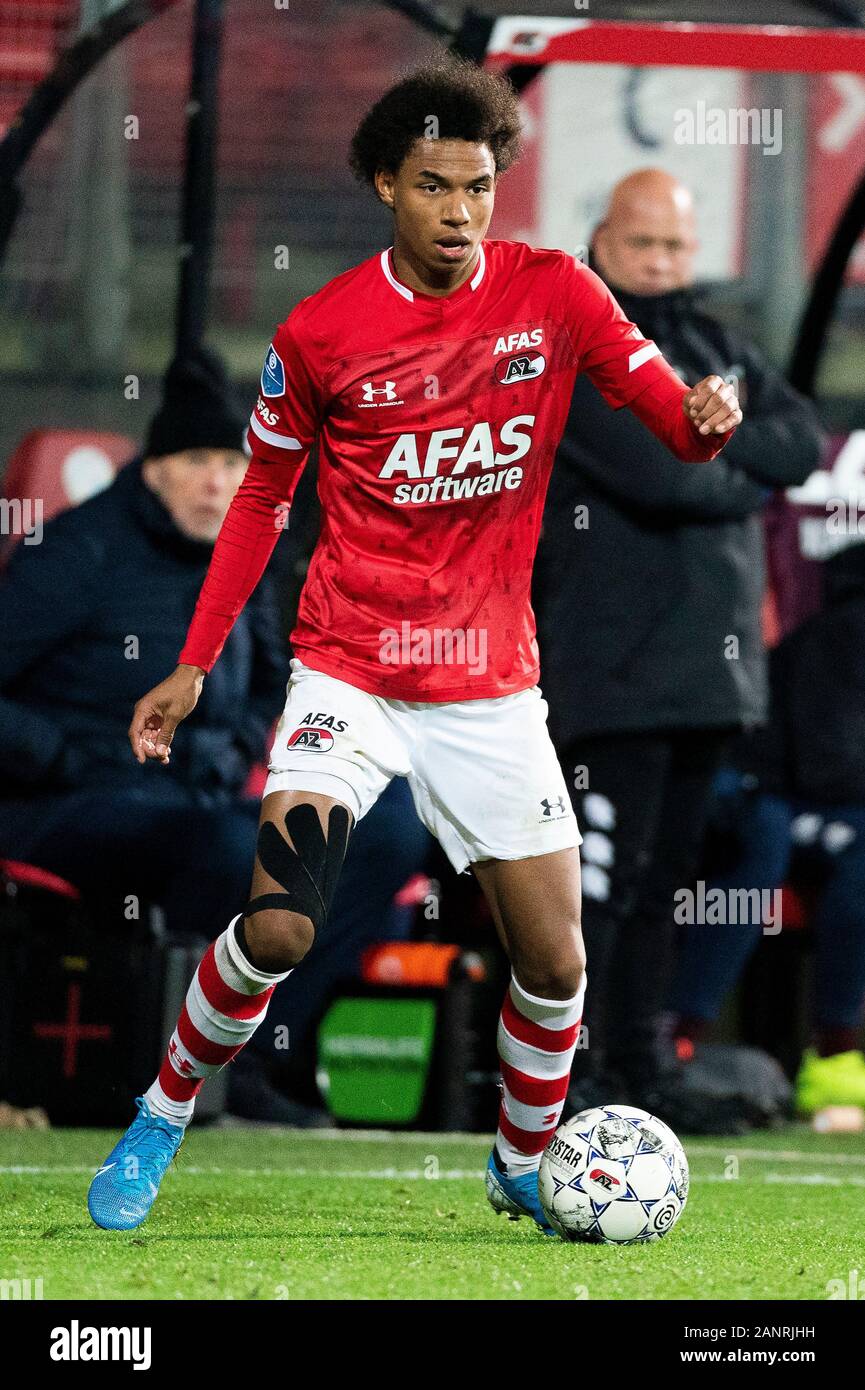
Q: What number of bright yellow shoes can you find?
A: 1